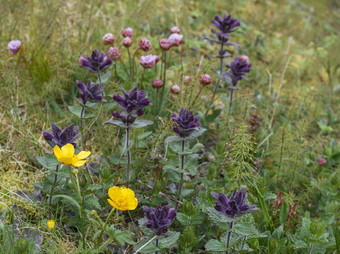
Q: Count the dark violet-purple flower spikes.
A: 9